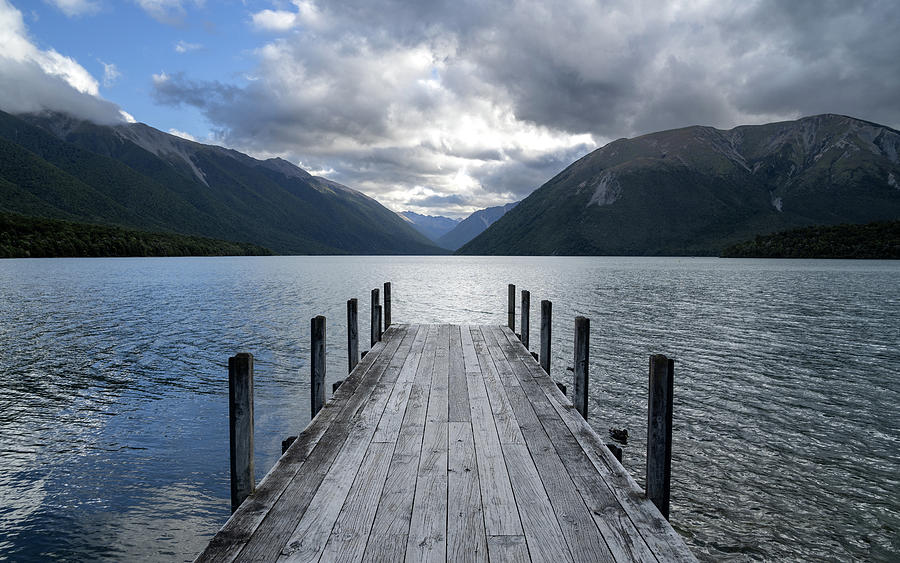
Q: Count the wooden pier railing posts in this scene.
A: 10